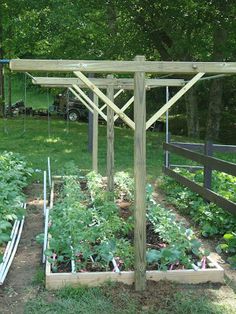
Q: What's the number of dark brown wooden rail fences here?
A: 1